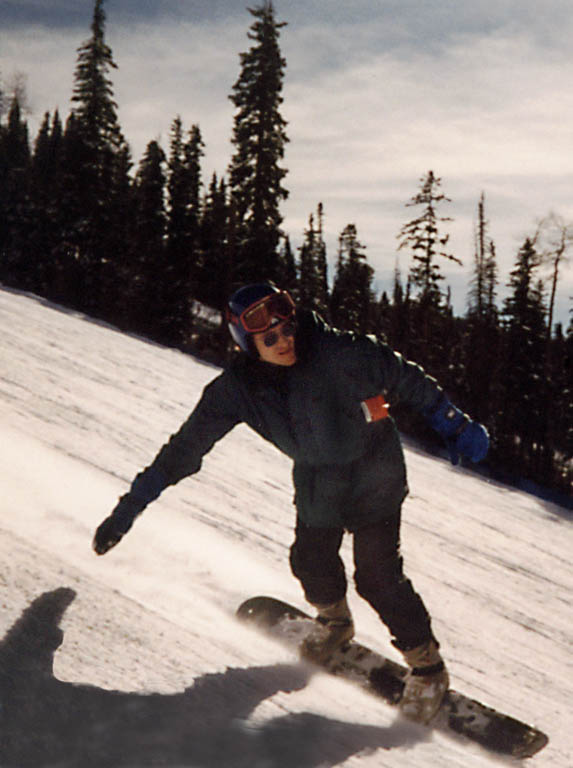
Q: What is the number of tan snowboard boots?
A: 2